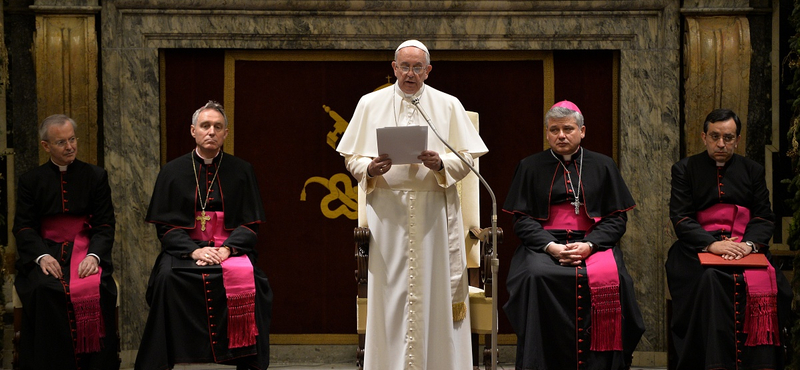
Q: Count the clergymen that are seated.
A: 4